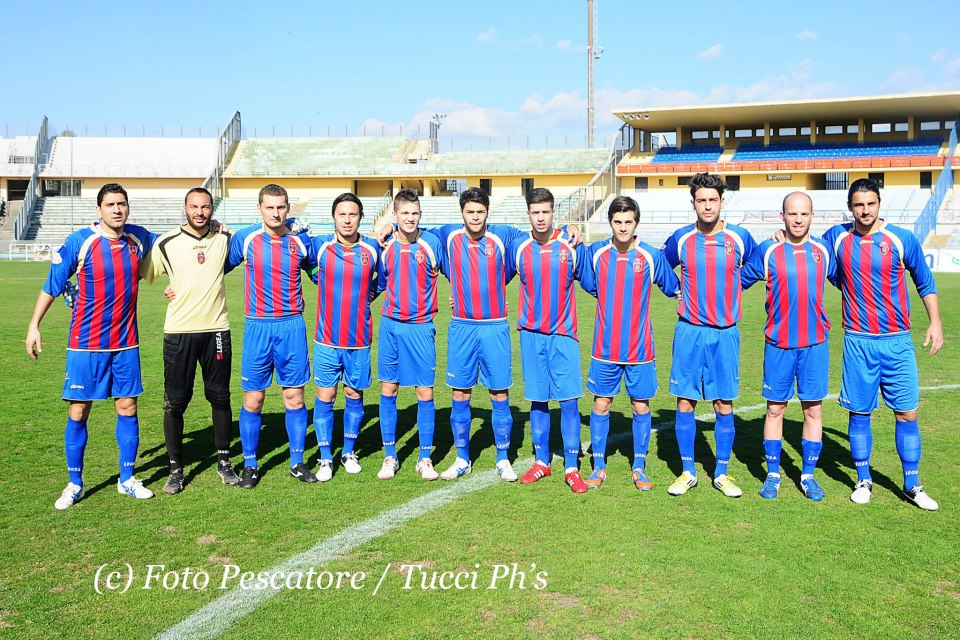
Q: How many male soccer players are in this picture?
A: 11